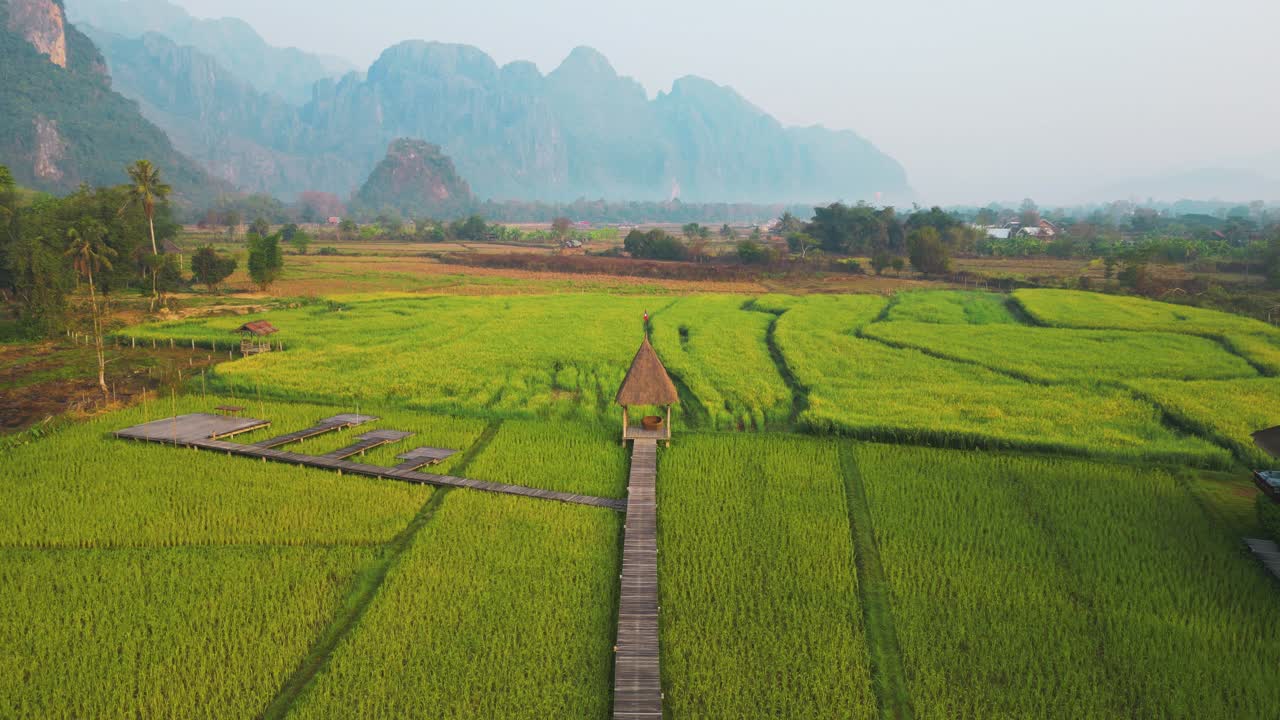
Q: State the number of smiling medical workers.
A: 0